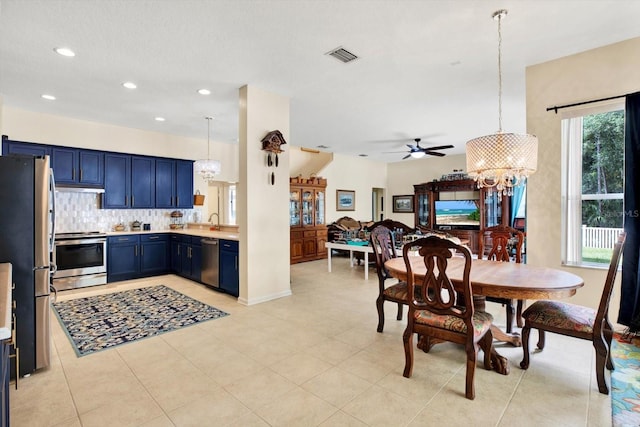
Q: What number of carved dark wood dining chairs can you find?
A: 4